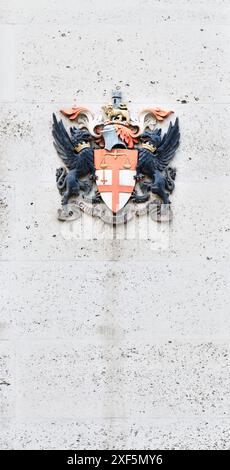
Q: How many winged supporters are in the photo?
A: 2